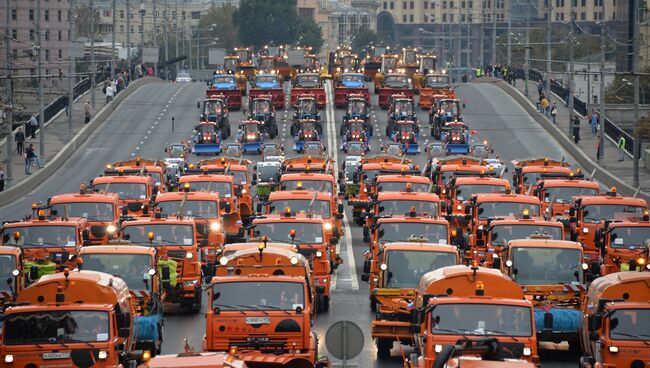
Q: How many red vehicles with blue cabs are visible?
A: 3